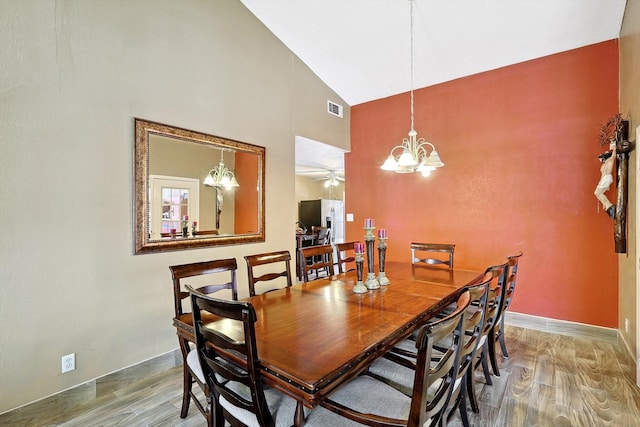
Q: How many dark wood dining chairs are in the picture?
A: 10